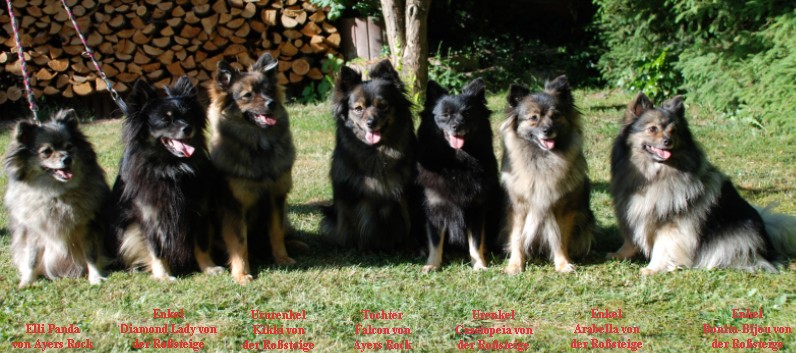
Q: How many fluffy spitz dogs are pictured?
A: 7